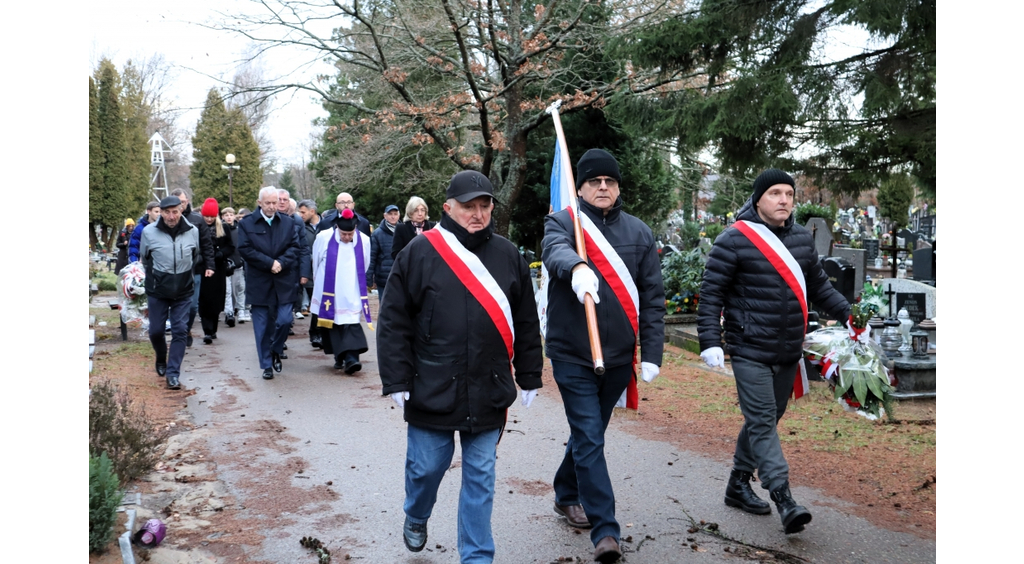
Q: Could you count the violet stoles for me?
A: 1